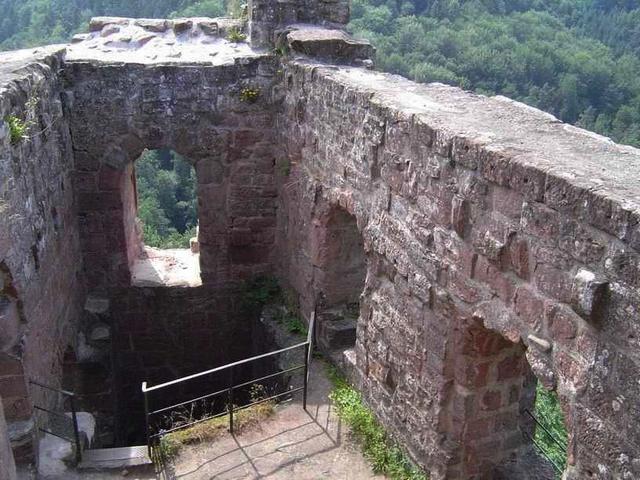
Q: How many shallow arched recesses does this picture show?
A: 1